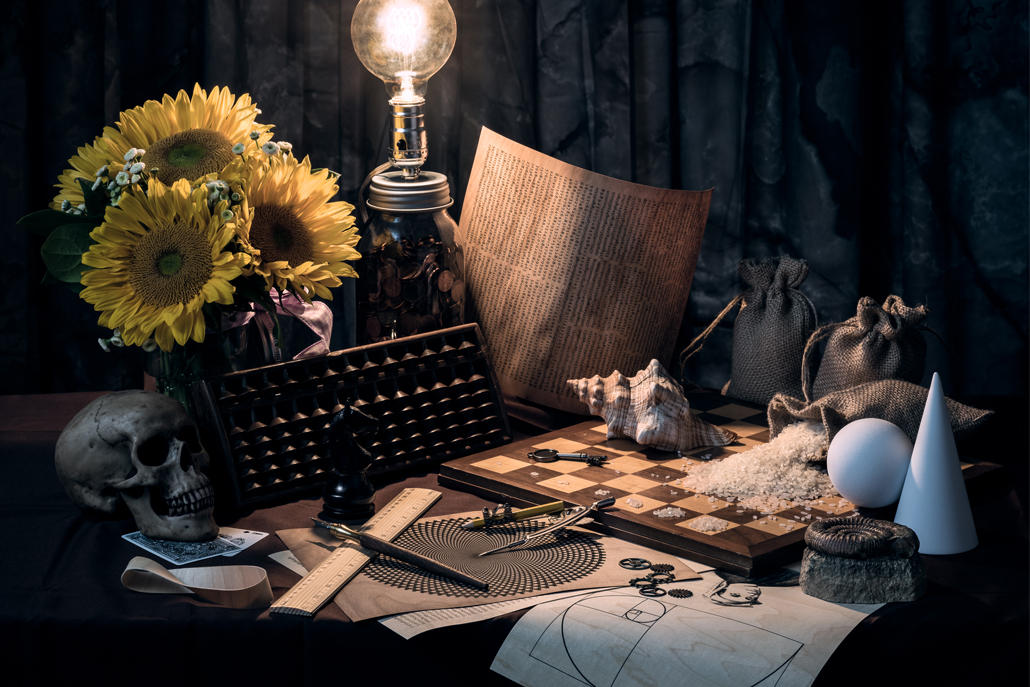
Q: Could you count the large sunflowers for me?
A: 3